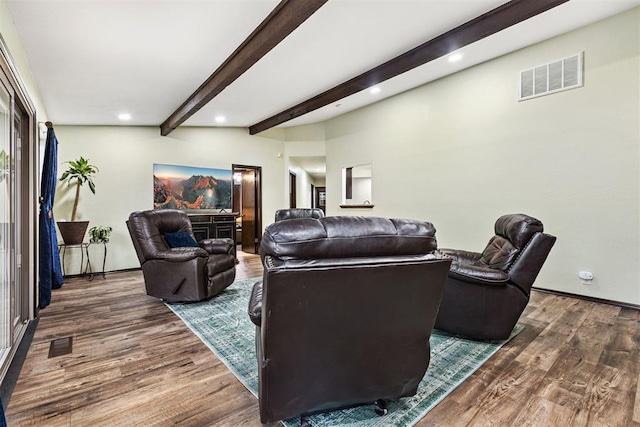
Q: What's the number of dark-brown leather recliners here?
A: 4